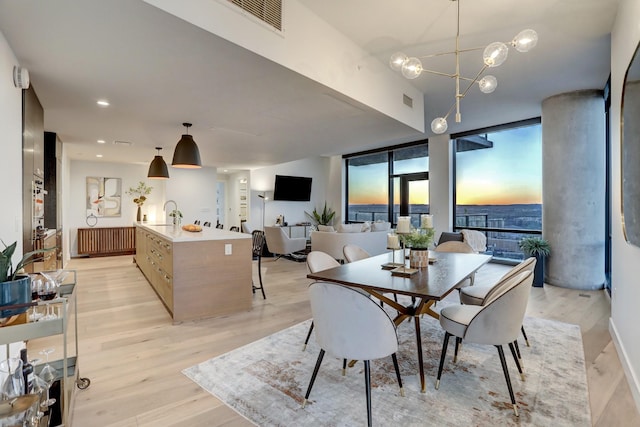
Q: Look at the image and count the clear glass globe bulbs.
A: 6